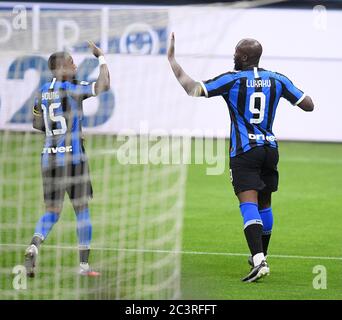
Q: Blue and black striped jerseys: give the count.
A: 2